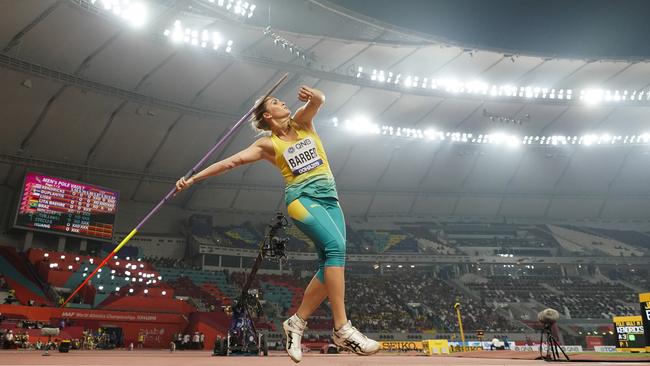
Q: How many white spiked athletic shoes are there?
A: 2